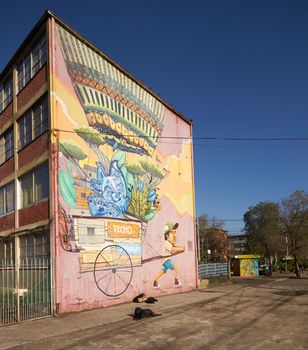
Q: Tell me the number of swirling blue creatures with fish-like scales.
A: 1